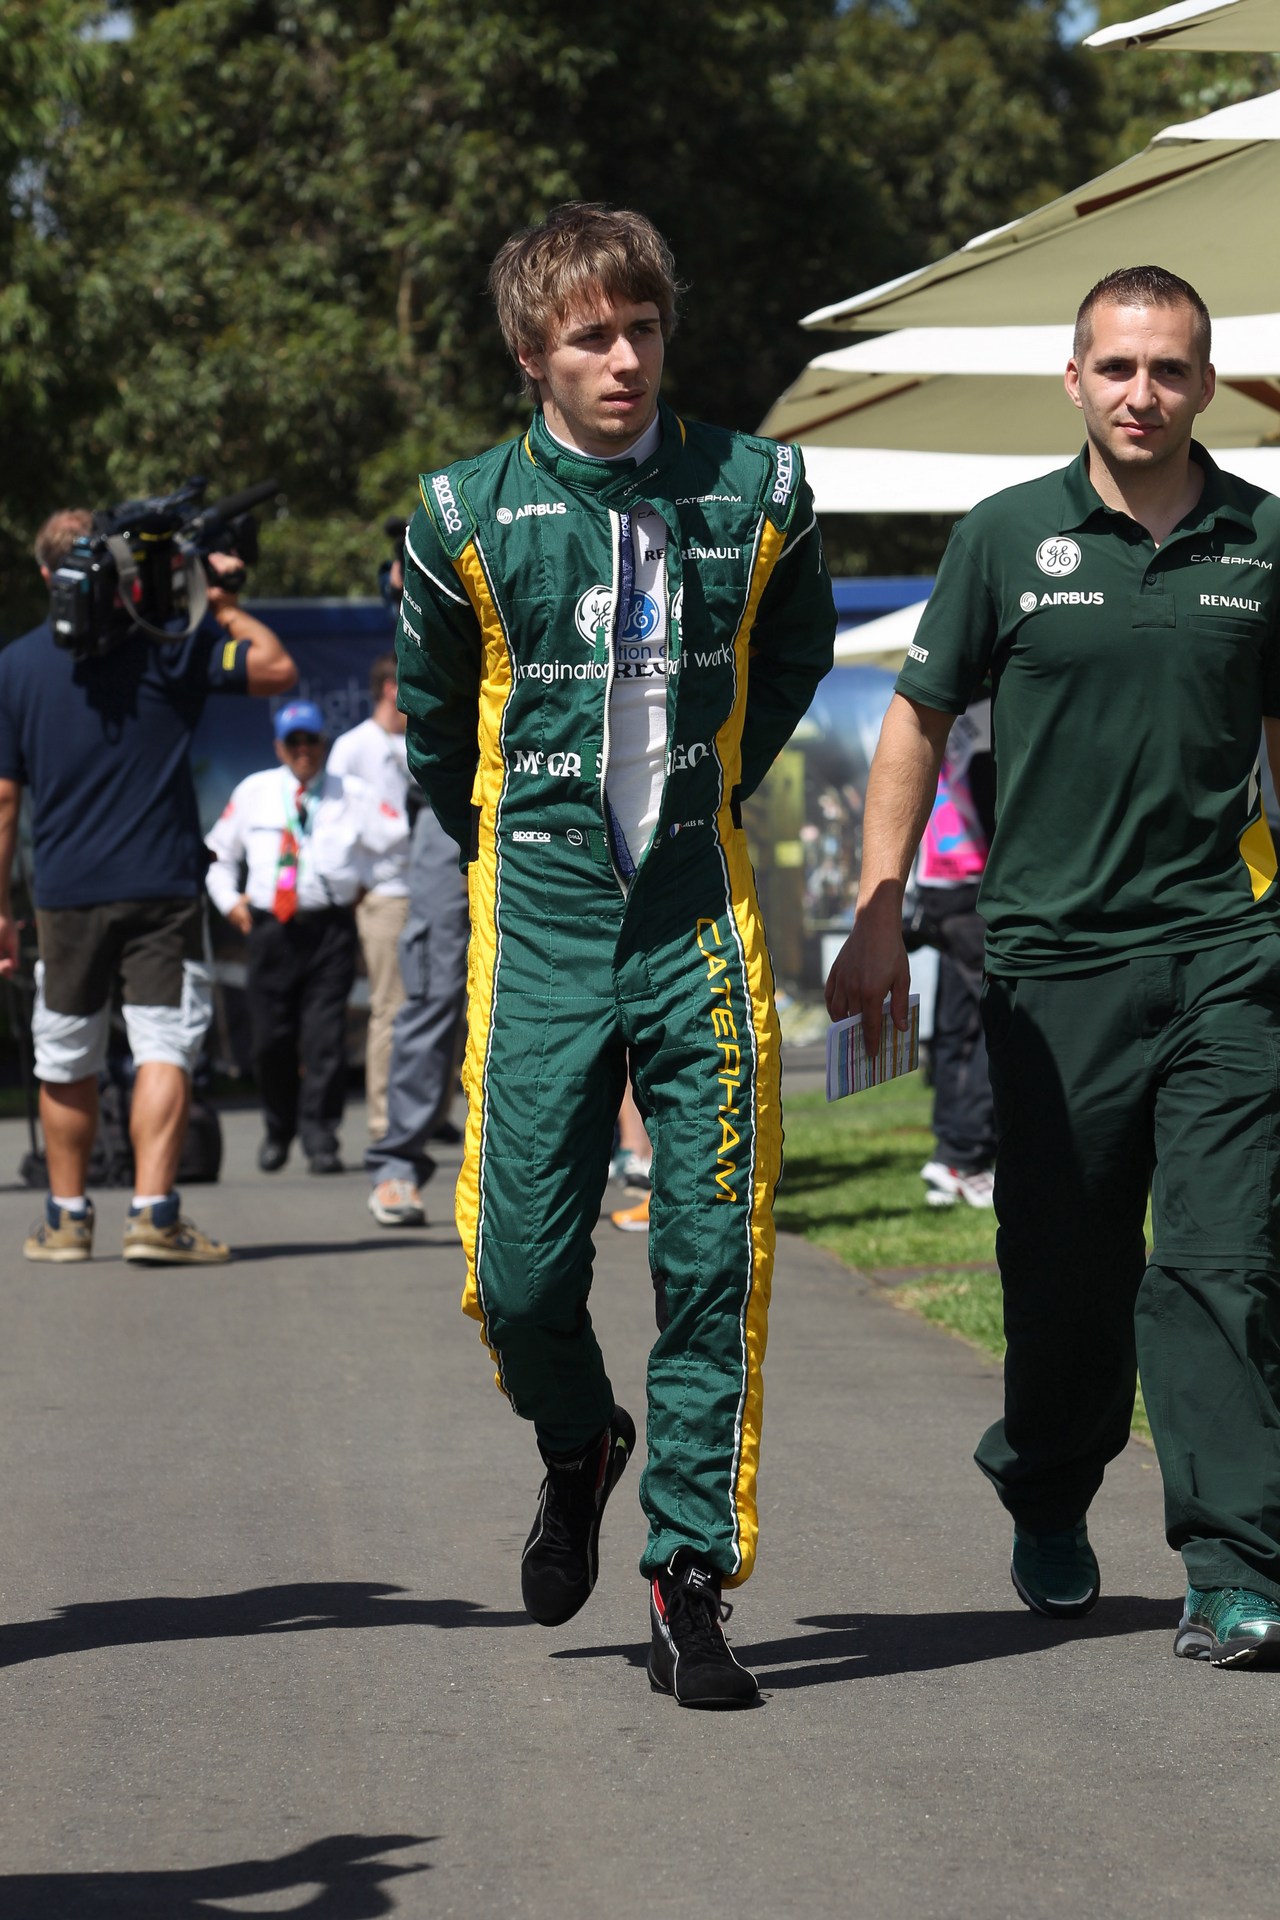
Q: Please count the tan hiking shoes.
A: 2